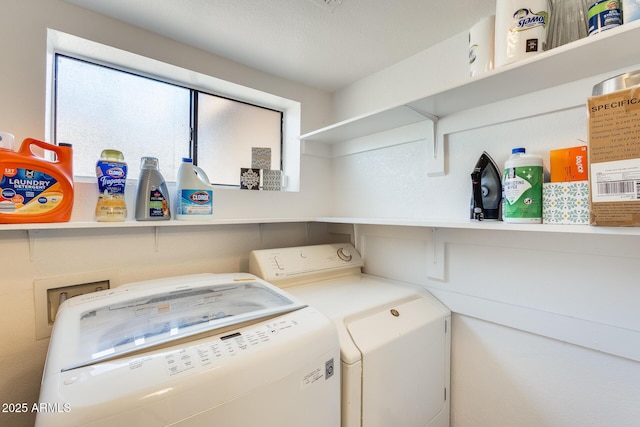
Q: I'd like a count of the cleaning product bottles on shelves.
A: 5